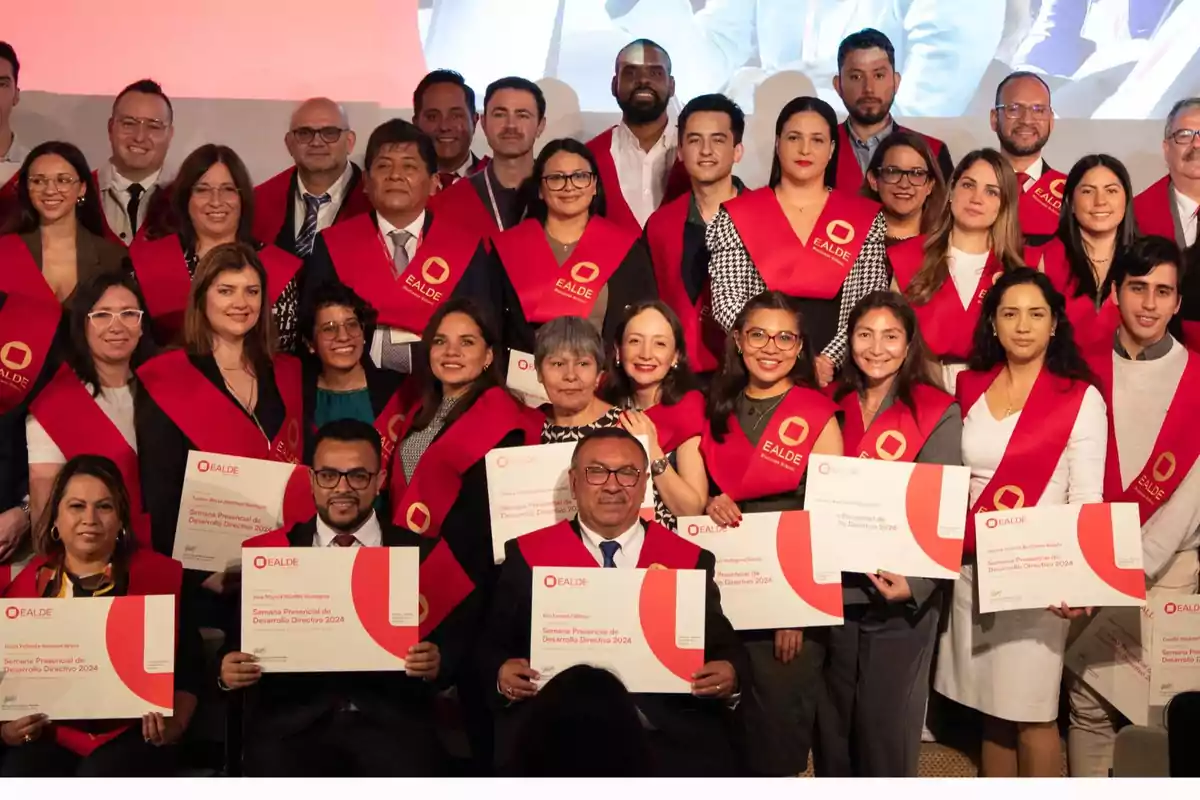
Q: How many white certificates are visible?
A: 11